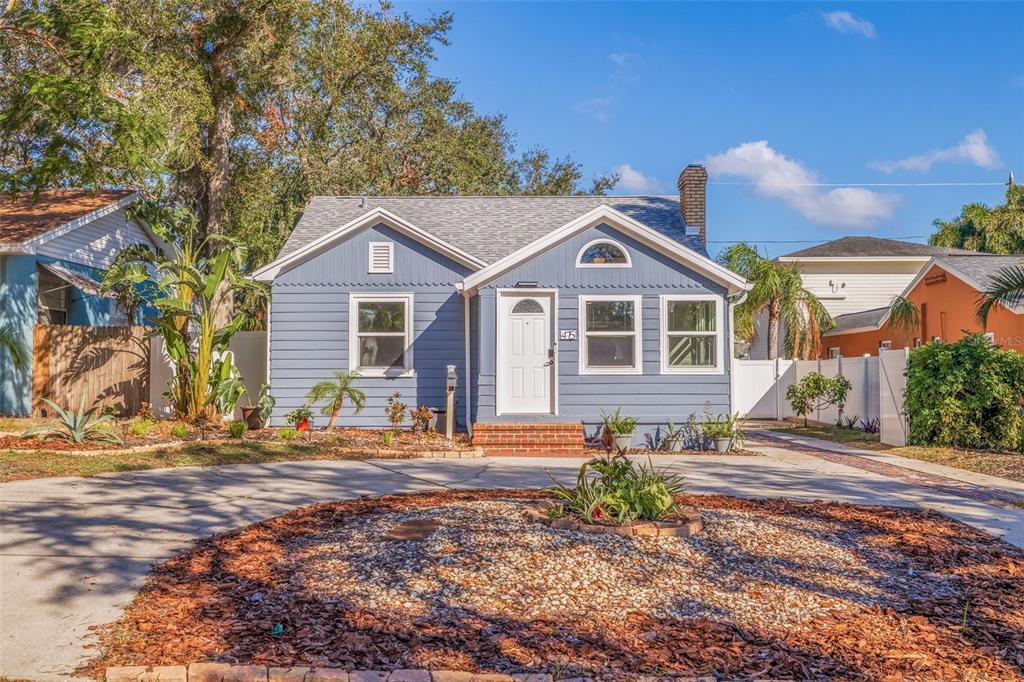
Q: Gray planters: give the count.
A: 3